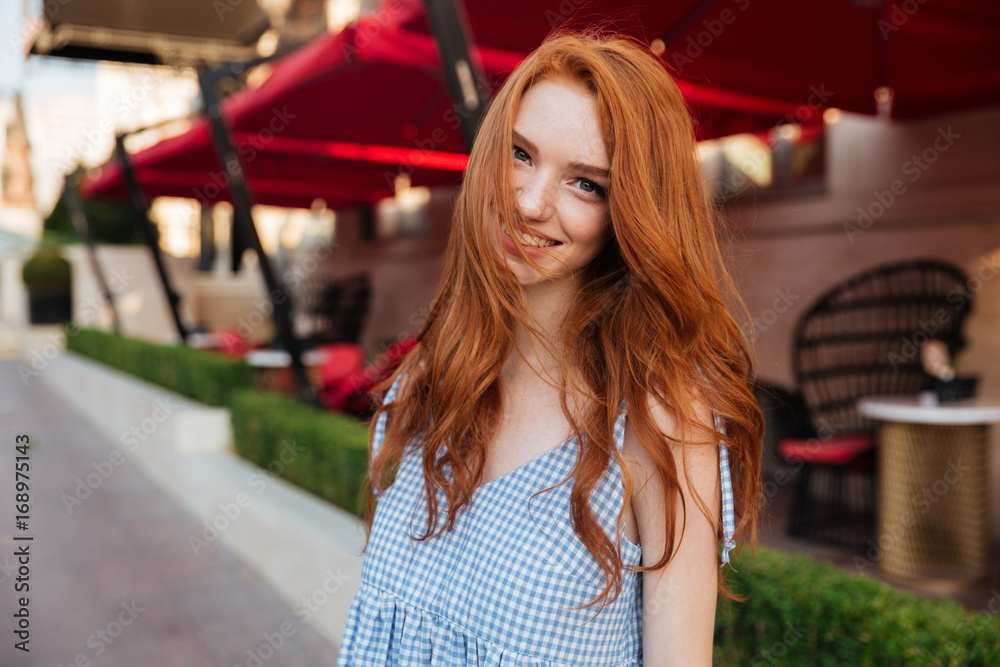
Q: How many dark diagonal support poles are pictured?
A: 4